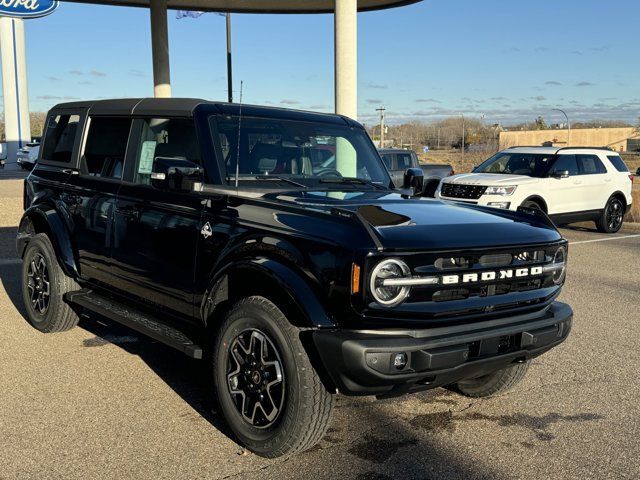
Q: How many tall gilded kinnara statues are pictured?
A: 0